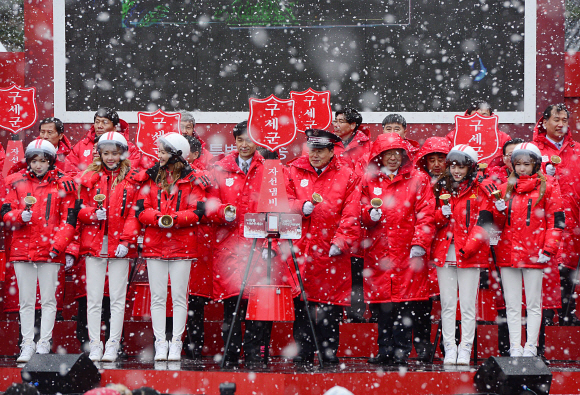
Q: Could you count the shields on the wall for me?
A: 5